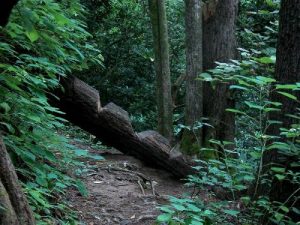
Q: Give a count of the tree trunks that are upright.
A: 4